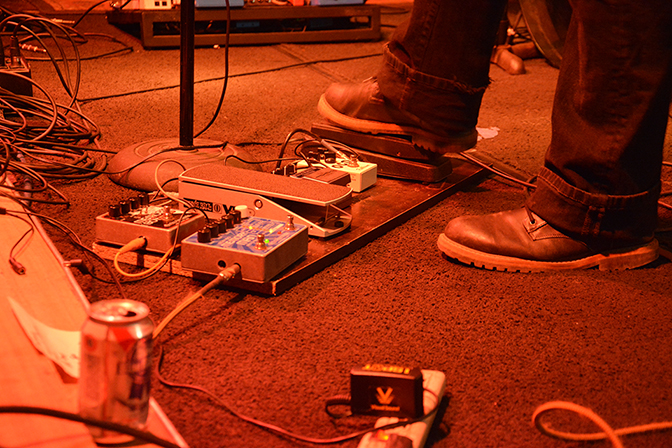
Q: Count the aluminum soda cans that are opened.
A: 1